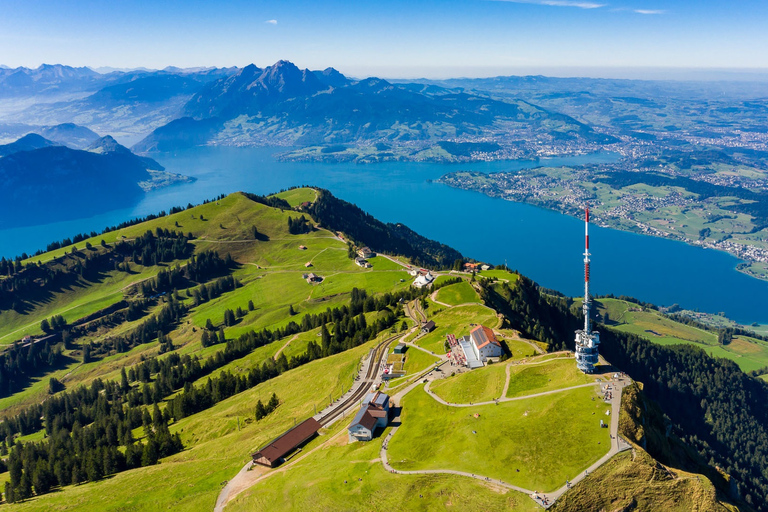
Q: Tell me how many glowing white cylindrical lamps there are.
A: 0